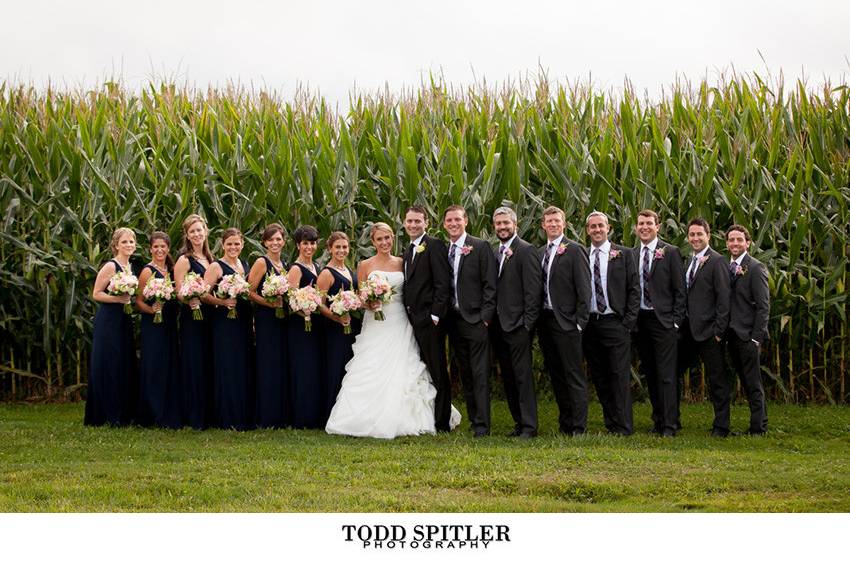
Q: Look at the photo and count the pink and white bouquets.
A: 8